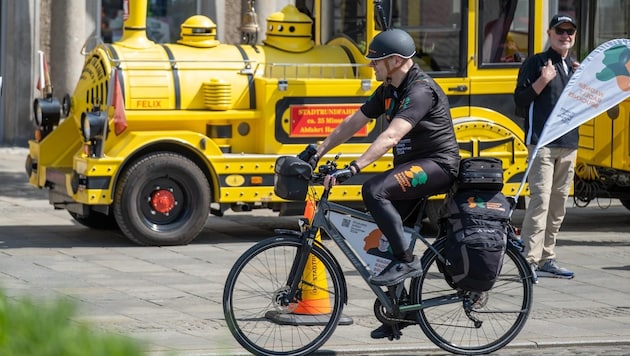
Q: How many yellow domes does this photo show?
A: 2